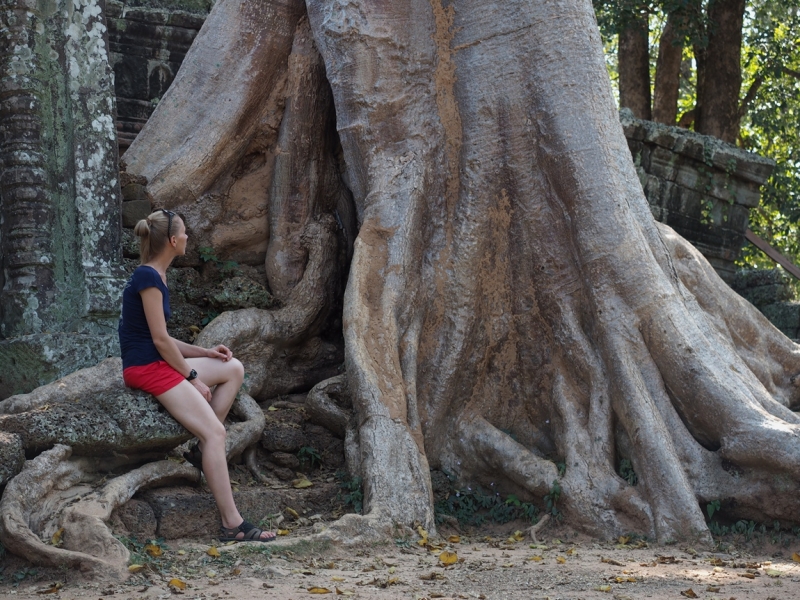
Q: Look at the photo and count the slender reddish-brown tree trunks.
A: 3